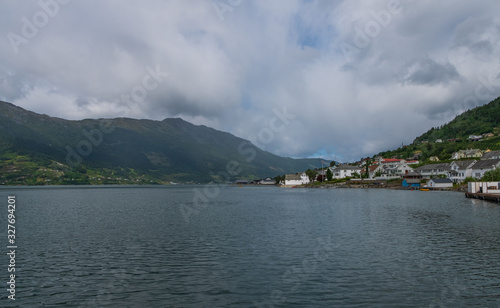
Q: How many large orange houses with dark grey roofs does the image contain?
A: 0